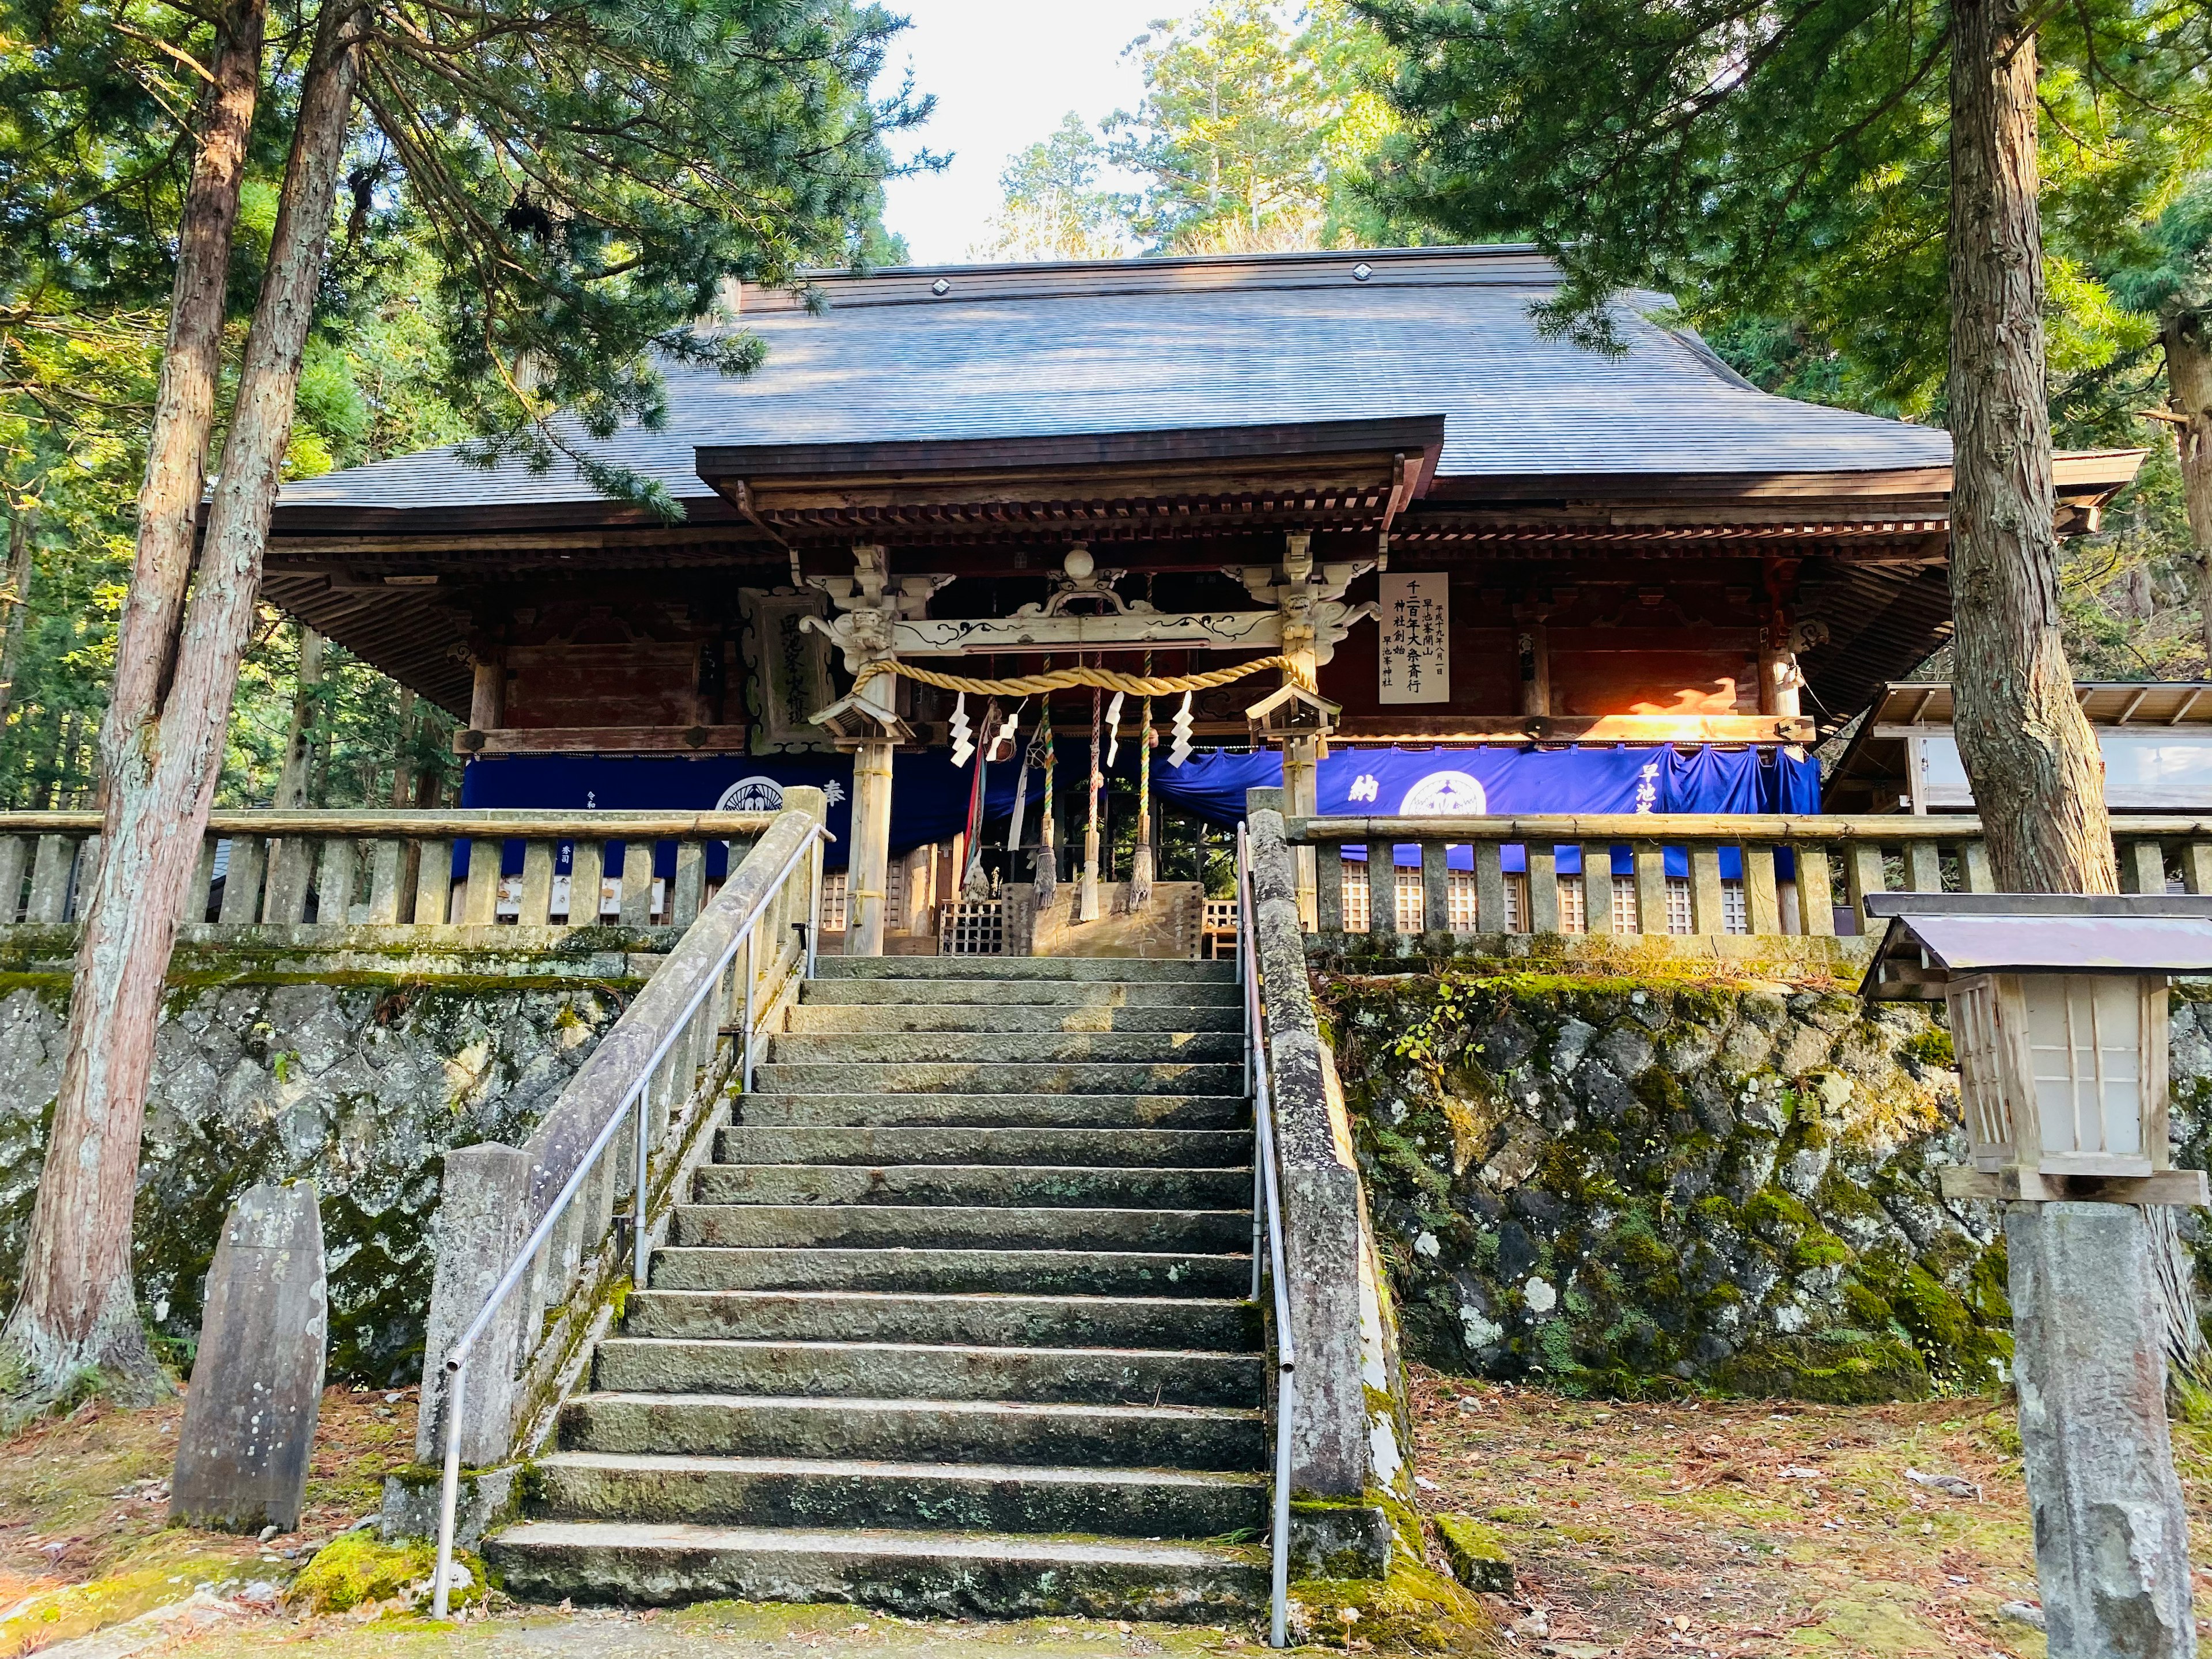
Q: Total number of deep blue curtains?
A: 2